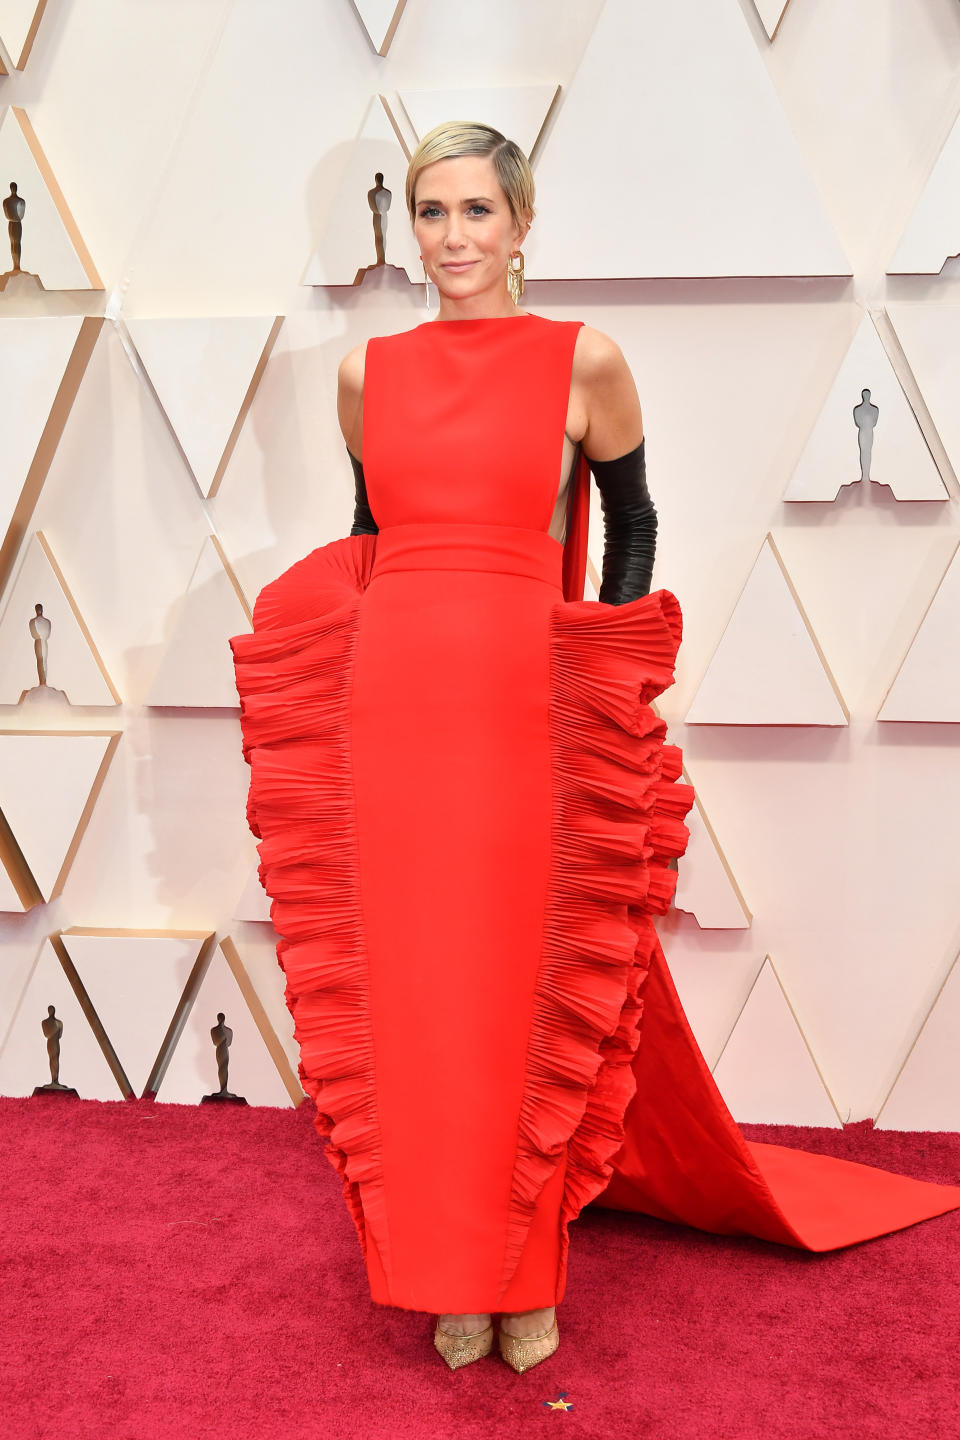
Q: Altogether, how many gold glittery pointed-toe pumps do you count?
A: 2